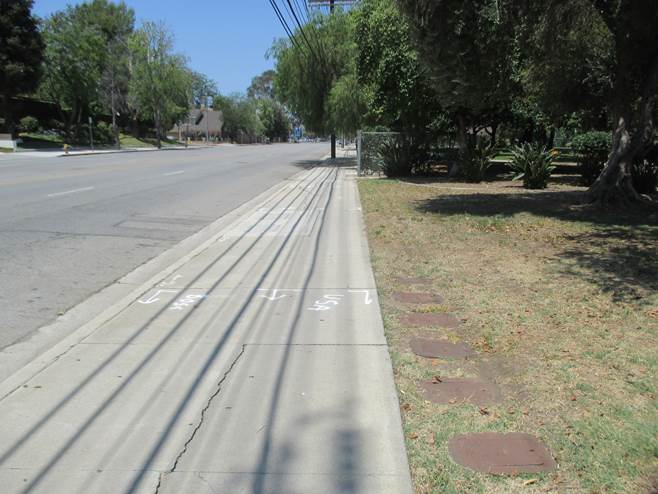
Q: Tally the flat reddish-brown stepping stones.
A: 6